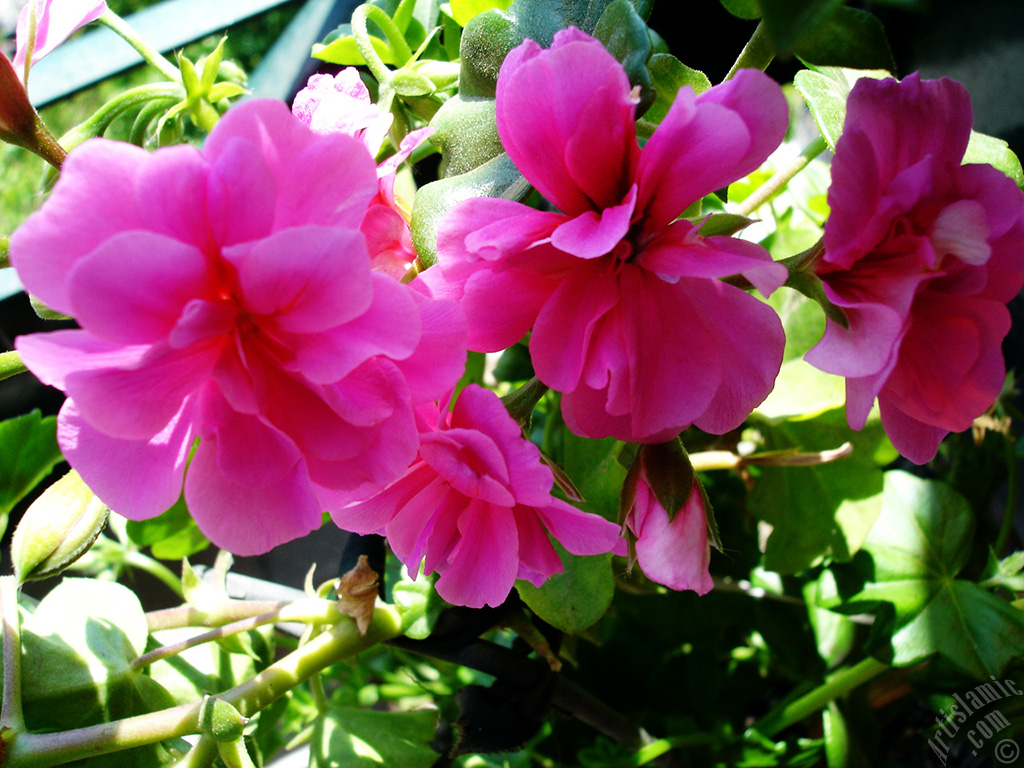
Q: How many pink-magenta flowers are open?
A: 4